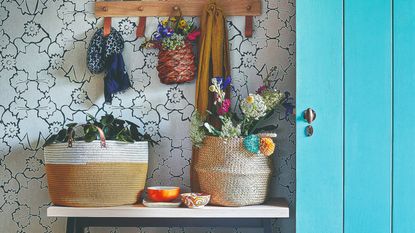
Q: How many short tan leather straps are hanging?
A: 3